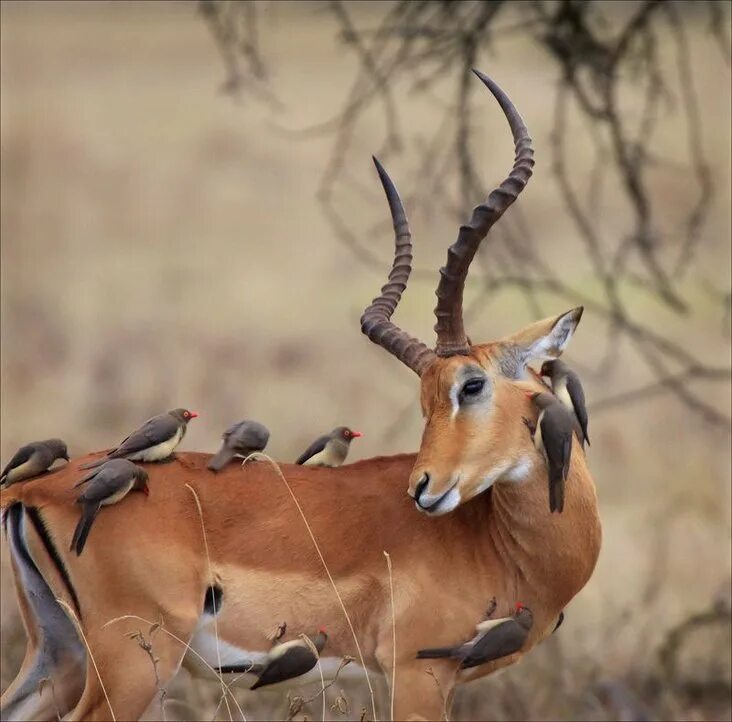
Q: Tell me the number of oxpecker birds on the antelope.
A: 9